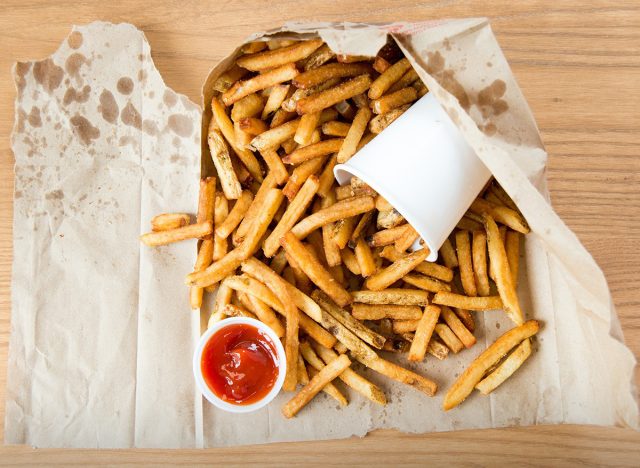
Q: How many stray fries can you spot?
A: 2